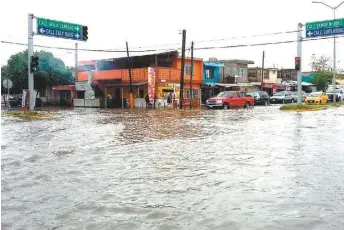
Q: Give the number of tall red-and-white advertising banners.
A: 1